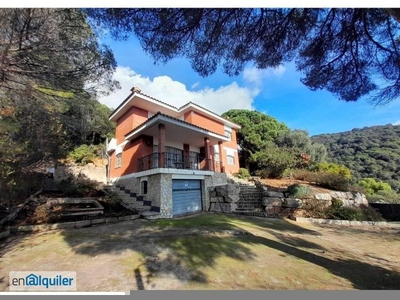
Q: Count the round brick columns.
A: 3